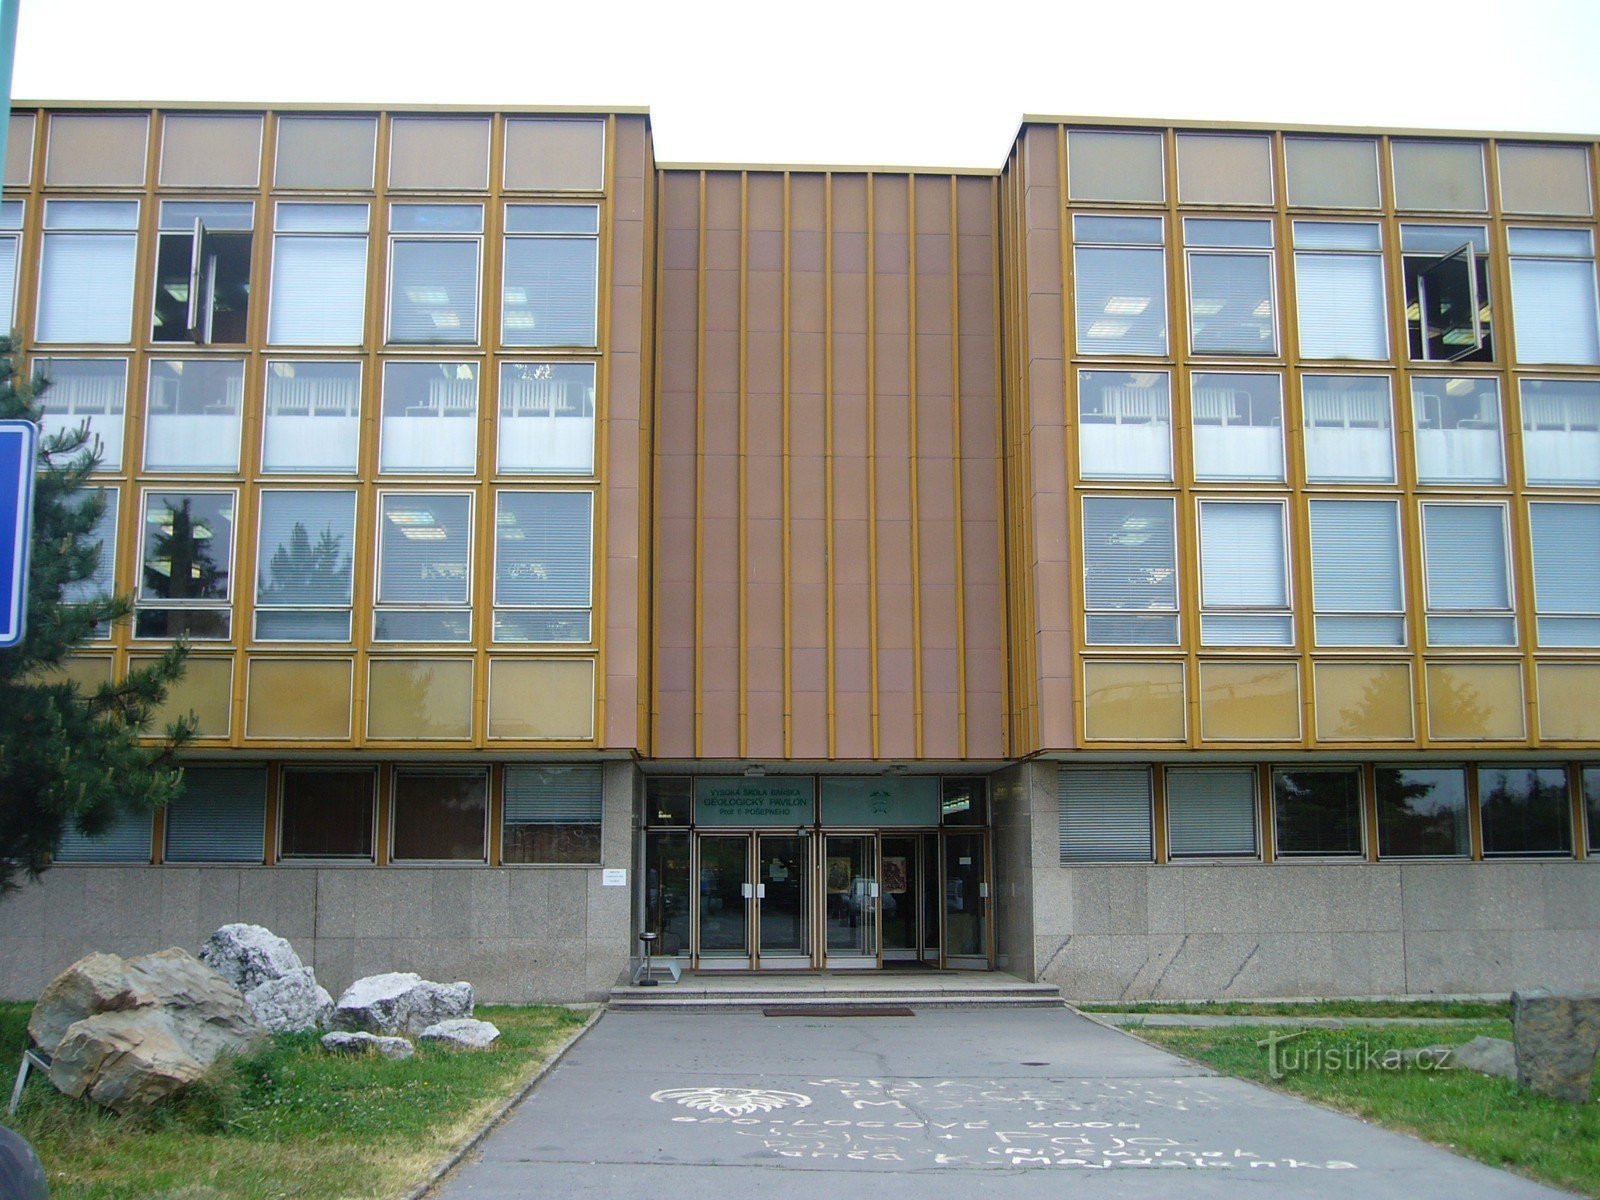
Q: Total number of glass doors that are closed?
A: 3